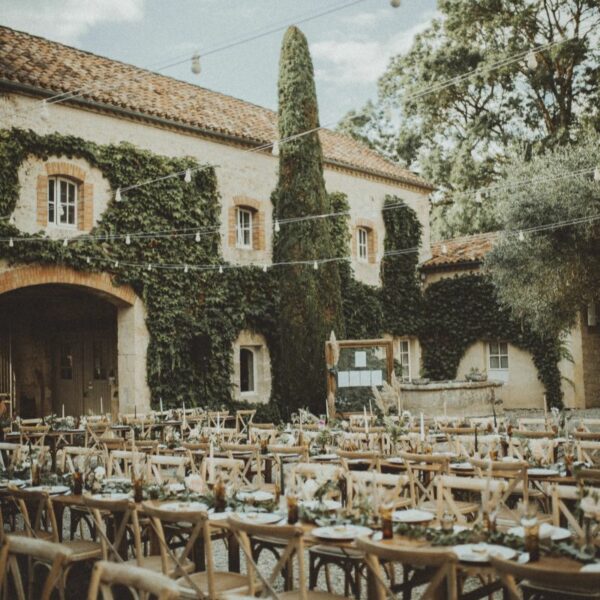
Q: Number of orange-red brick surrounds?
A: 4